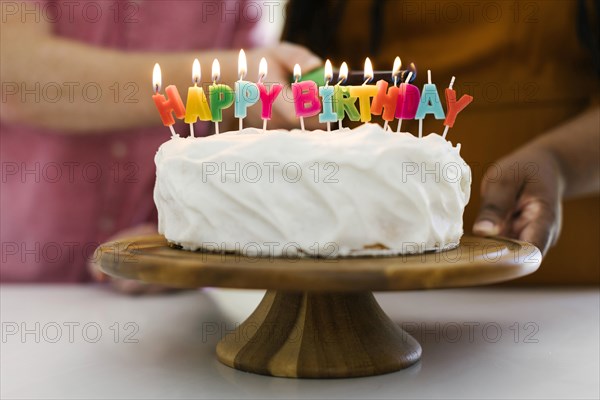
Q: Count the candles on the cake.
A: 13